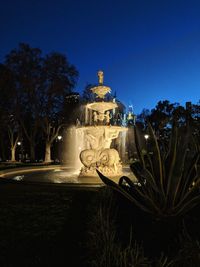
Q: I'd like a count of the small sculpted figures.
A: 3